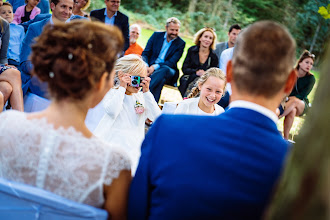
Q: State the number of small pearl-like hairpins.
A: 3